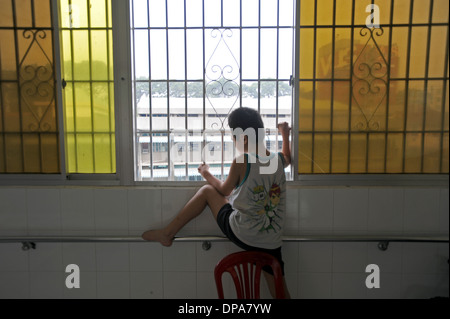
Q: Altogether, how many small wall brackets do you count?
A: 3